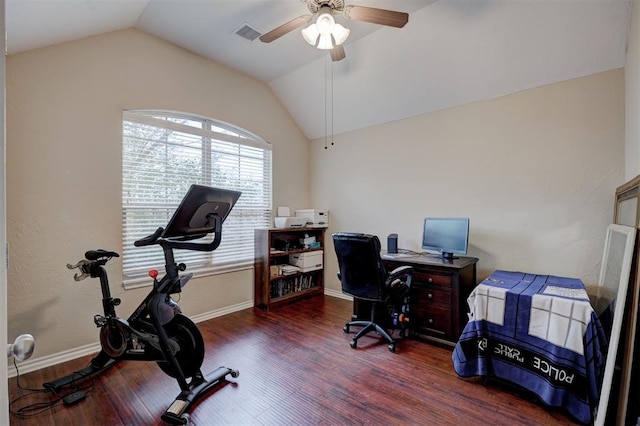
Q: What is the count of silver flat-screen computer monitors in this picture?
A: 1